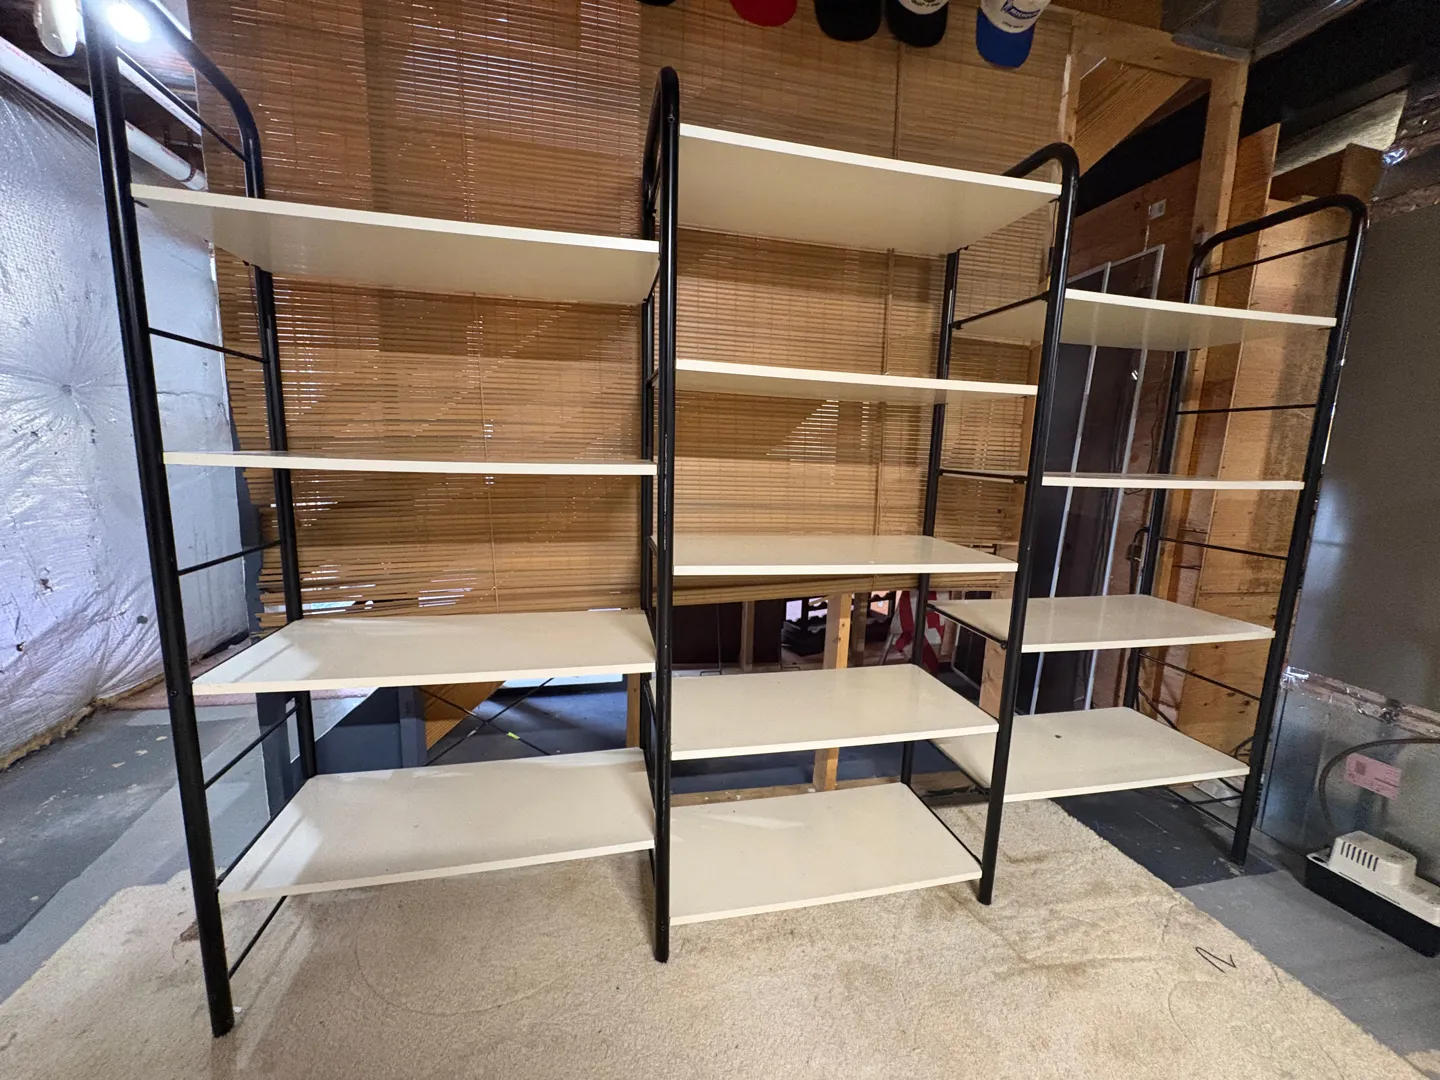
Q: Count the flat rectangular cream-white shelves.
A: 13